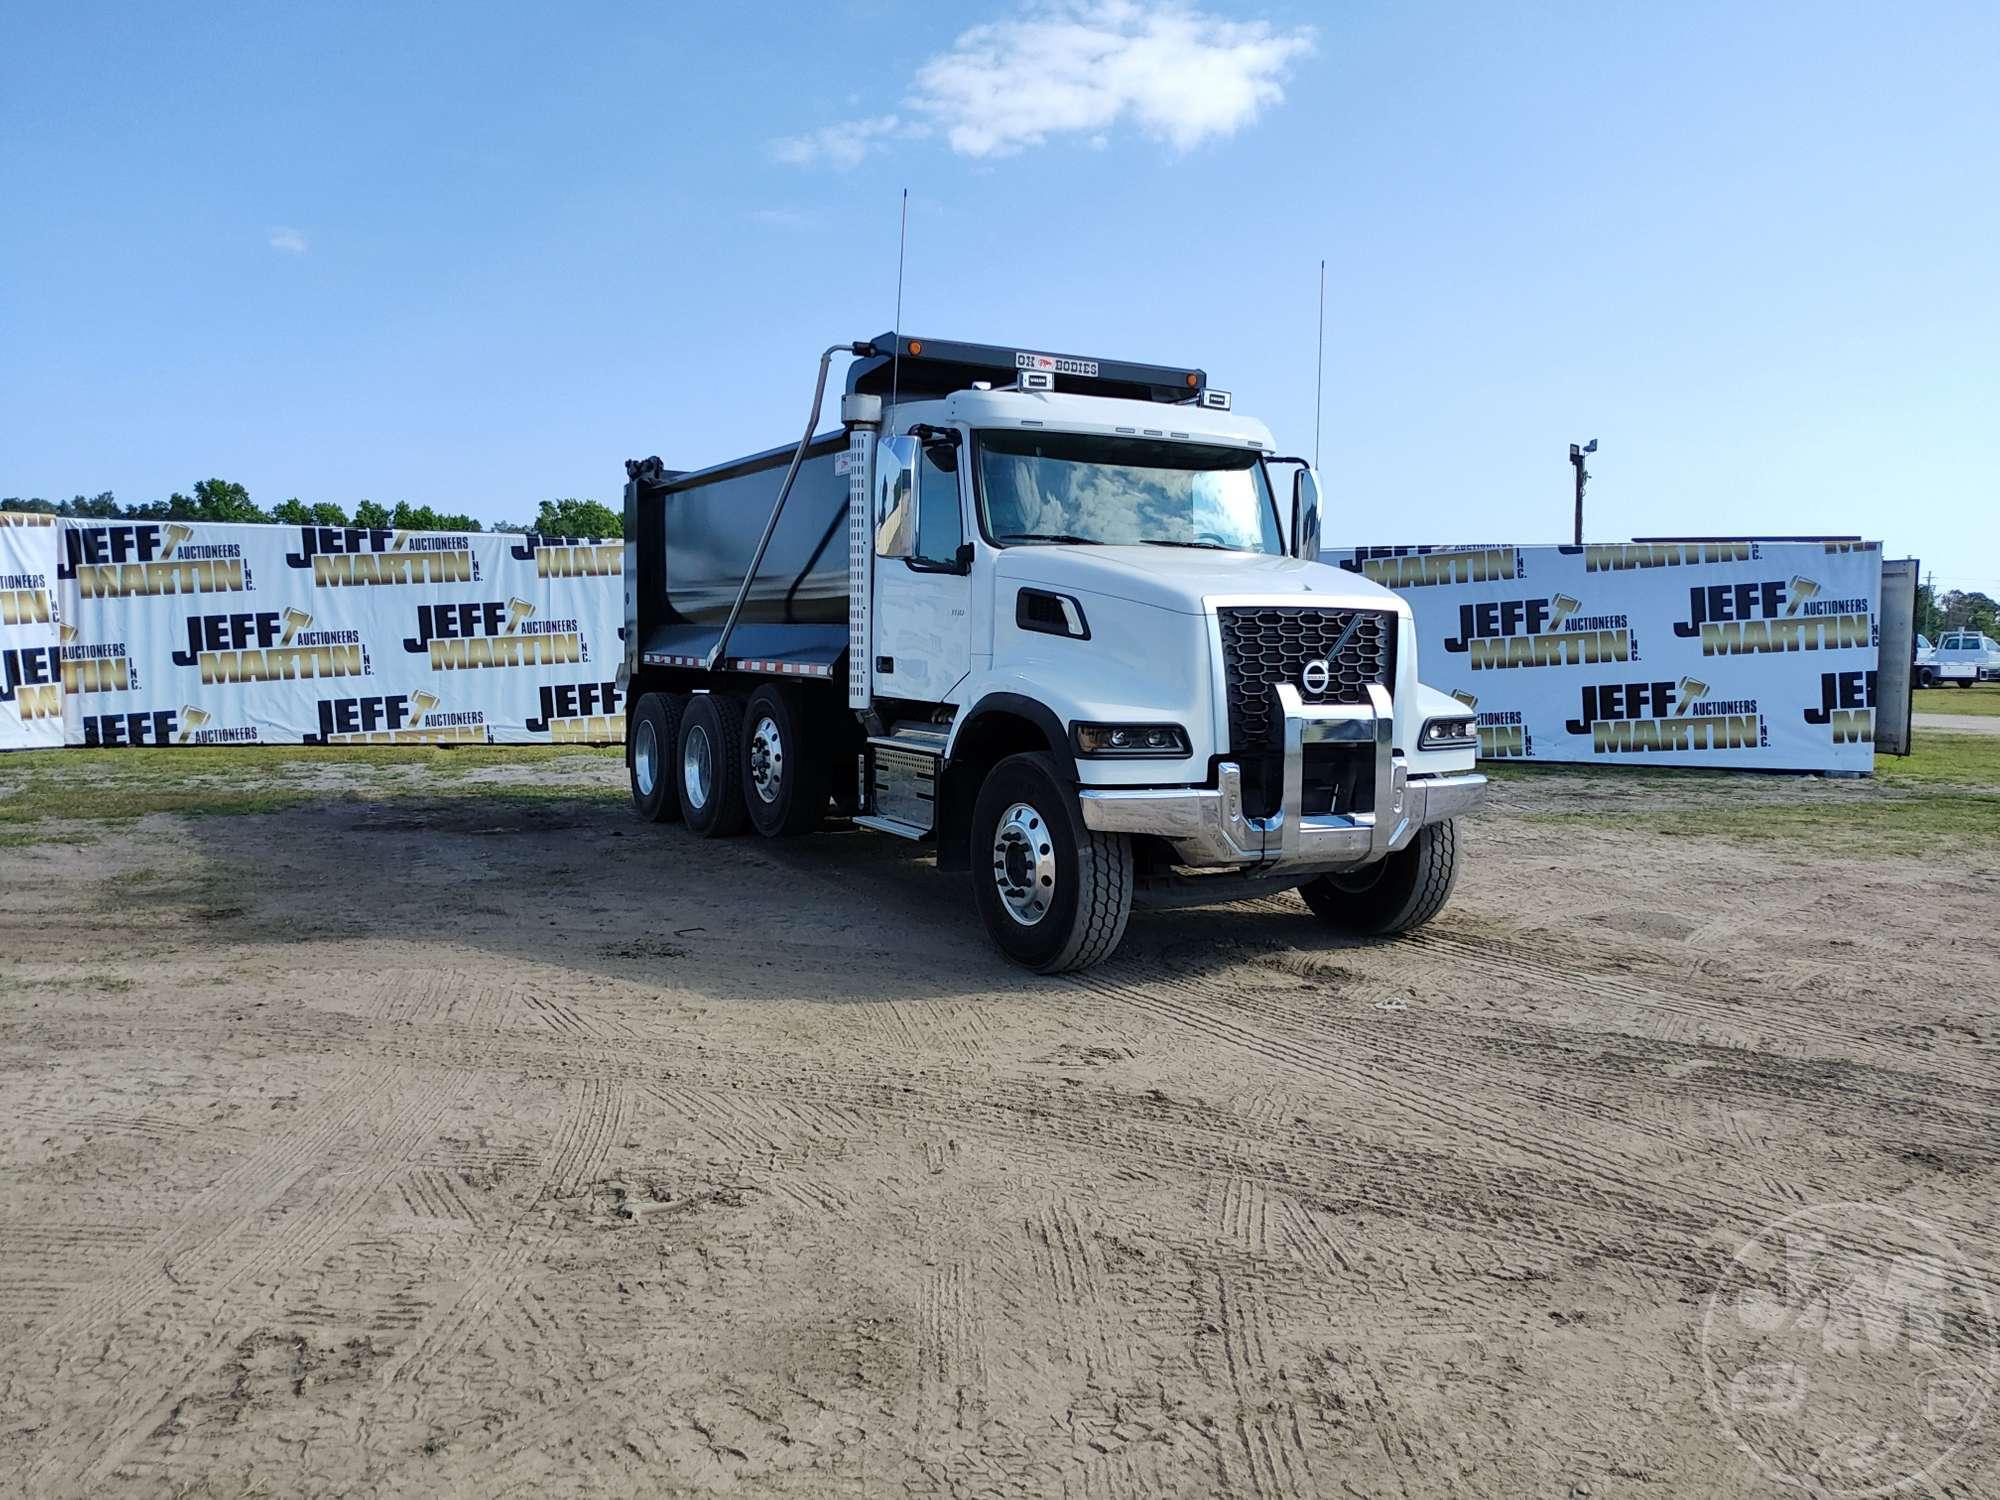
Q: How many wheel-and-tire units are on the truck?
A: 5